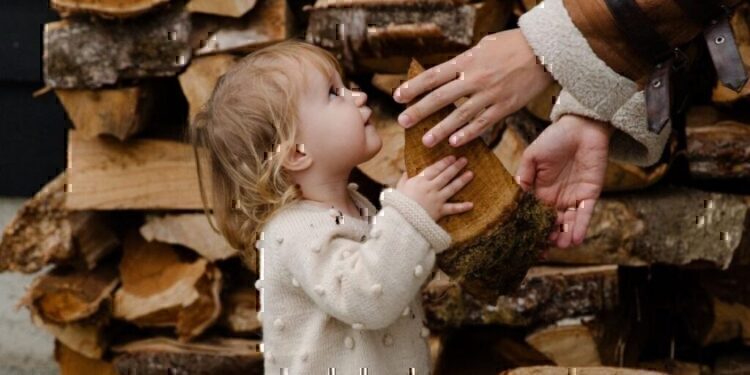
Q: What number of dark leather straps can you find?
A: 2